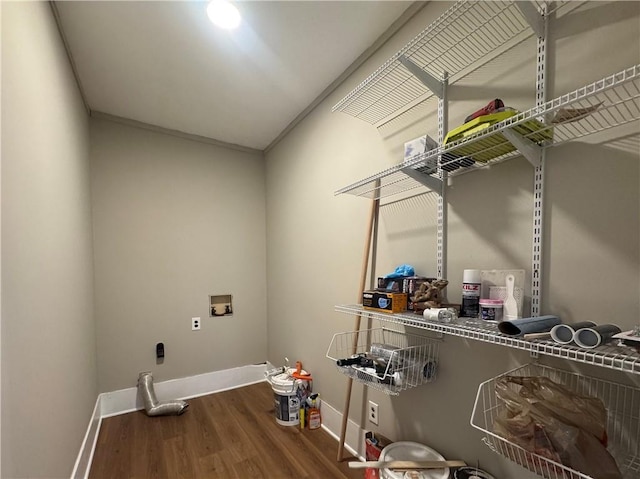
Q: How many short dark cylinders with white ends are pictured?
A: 2